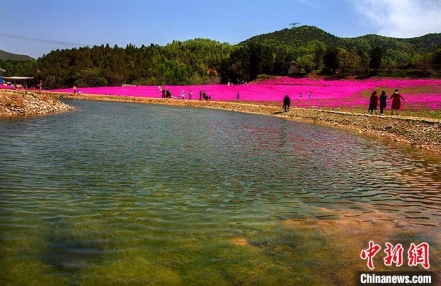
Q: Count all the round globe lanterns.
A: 0